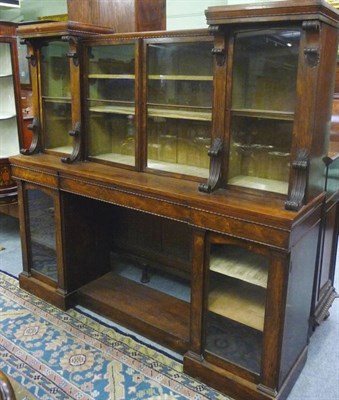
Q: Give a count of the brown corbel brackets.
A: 8